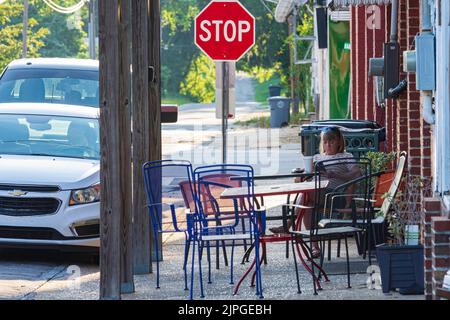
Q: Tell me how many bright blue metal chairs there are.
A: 2